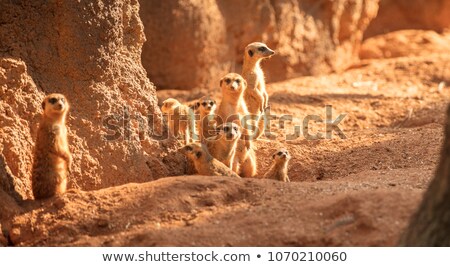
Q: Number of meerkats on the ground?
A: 8